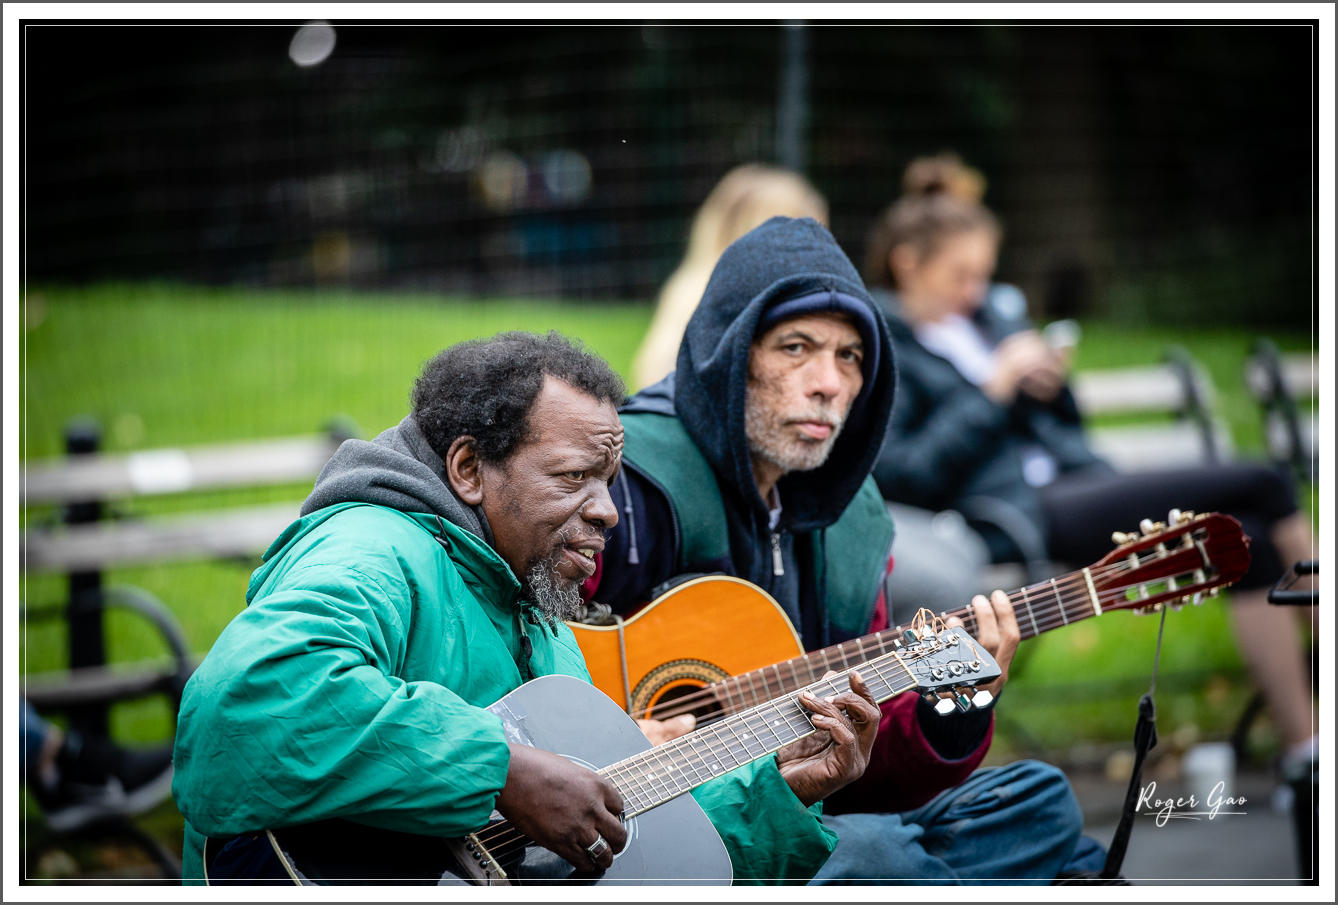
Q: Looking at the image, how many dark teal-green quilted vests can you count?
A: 1